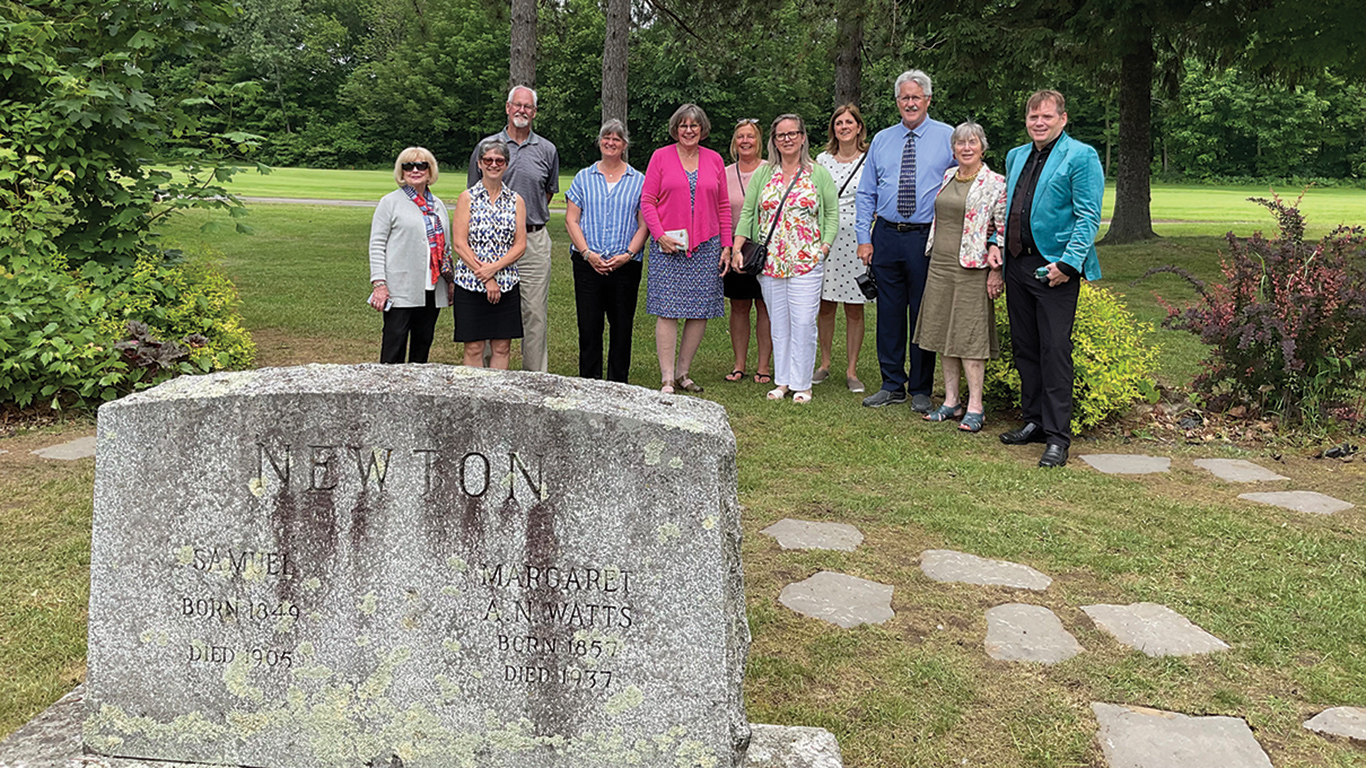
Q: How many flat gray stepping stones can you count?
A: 11